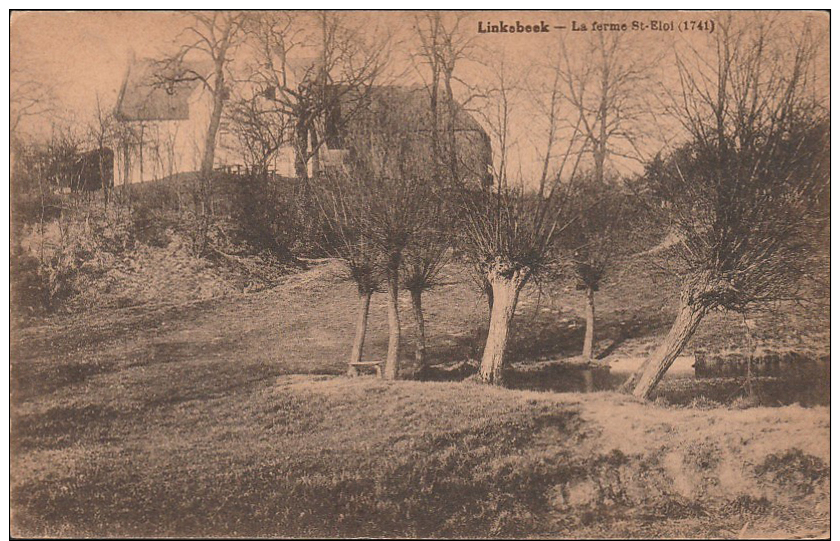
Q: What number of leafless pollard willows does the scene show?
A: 6